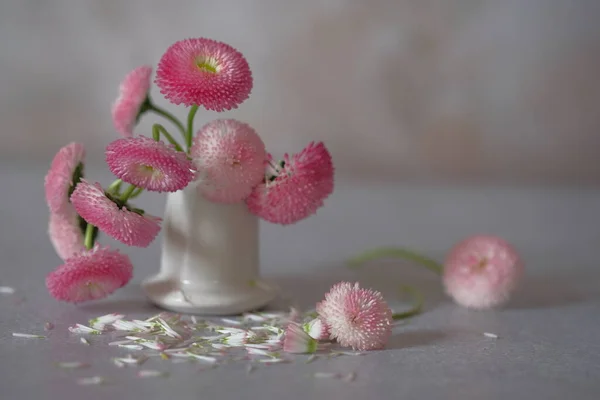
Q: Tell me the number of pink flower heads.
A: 11